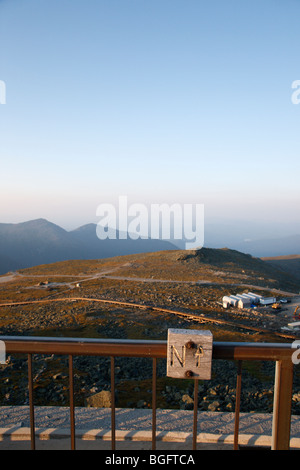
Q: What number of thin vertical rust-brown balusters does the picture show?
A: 6